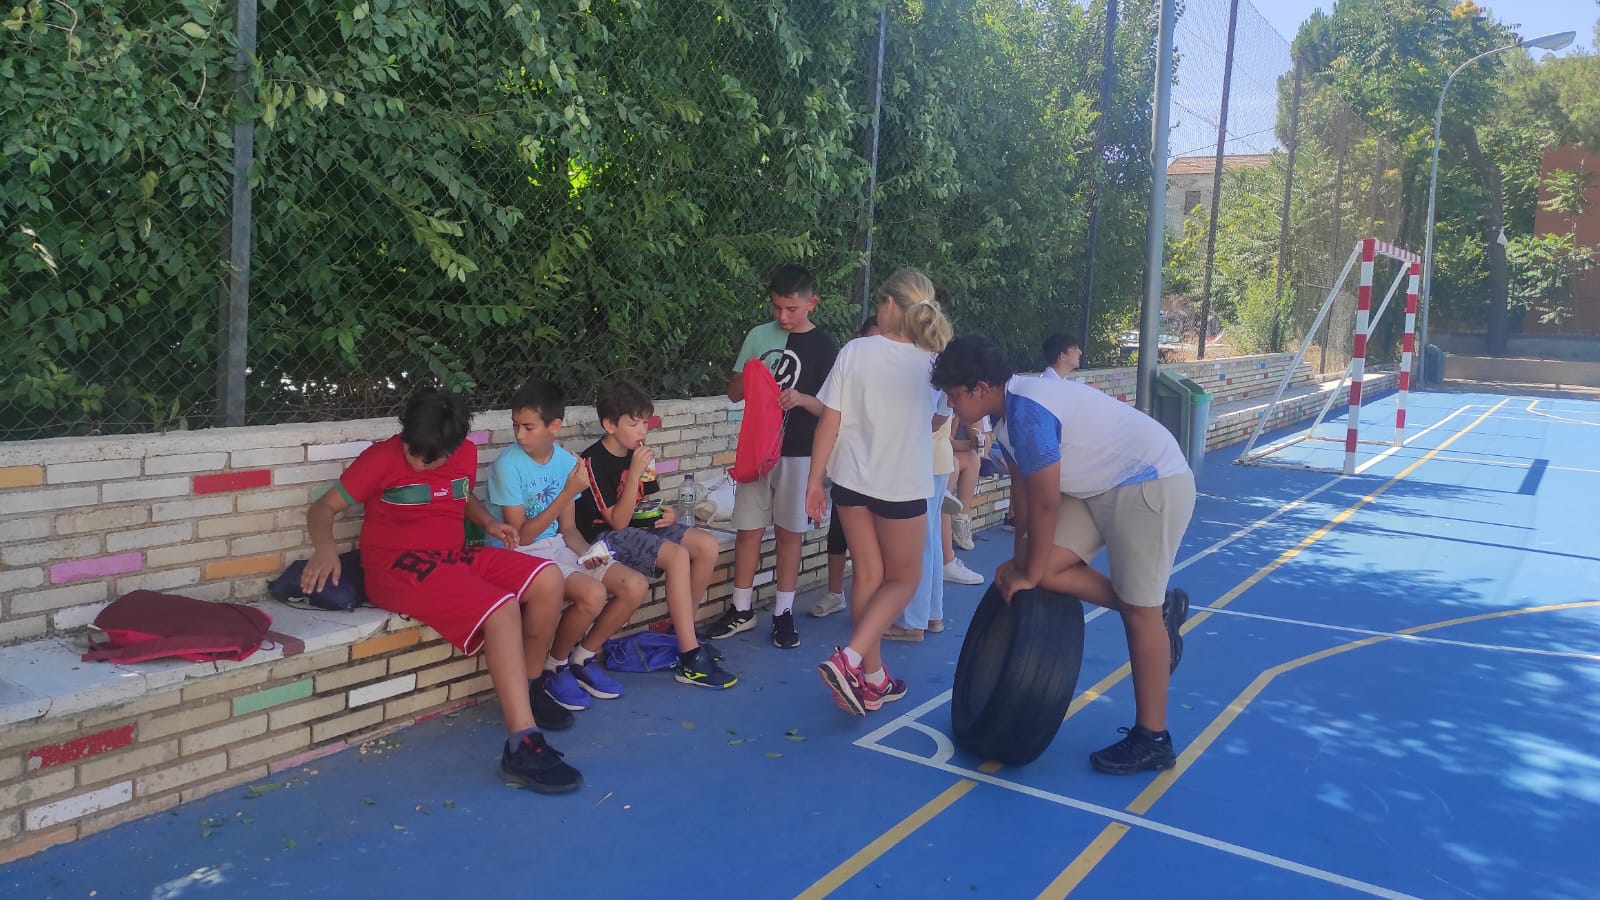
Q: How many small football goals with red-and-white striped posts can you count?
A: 1